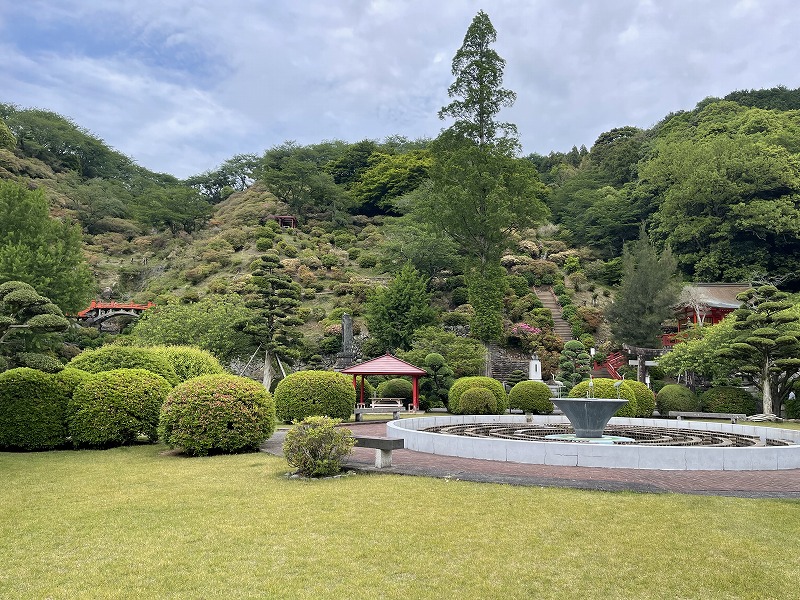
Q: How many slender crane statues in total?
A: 3